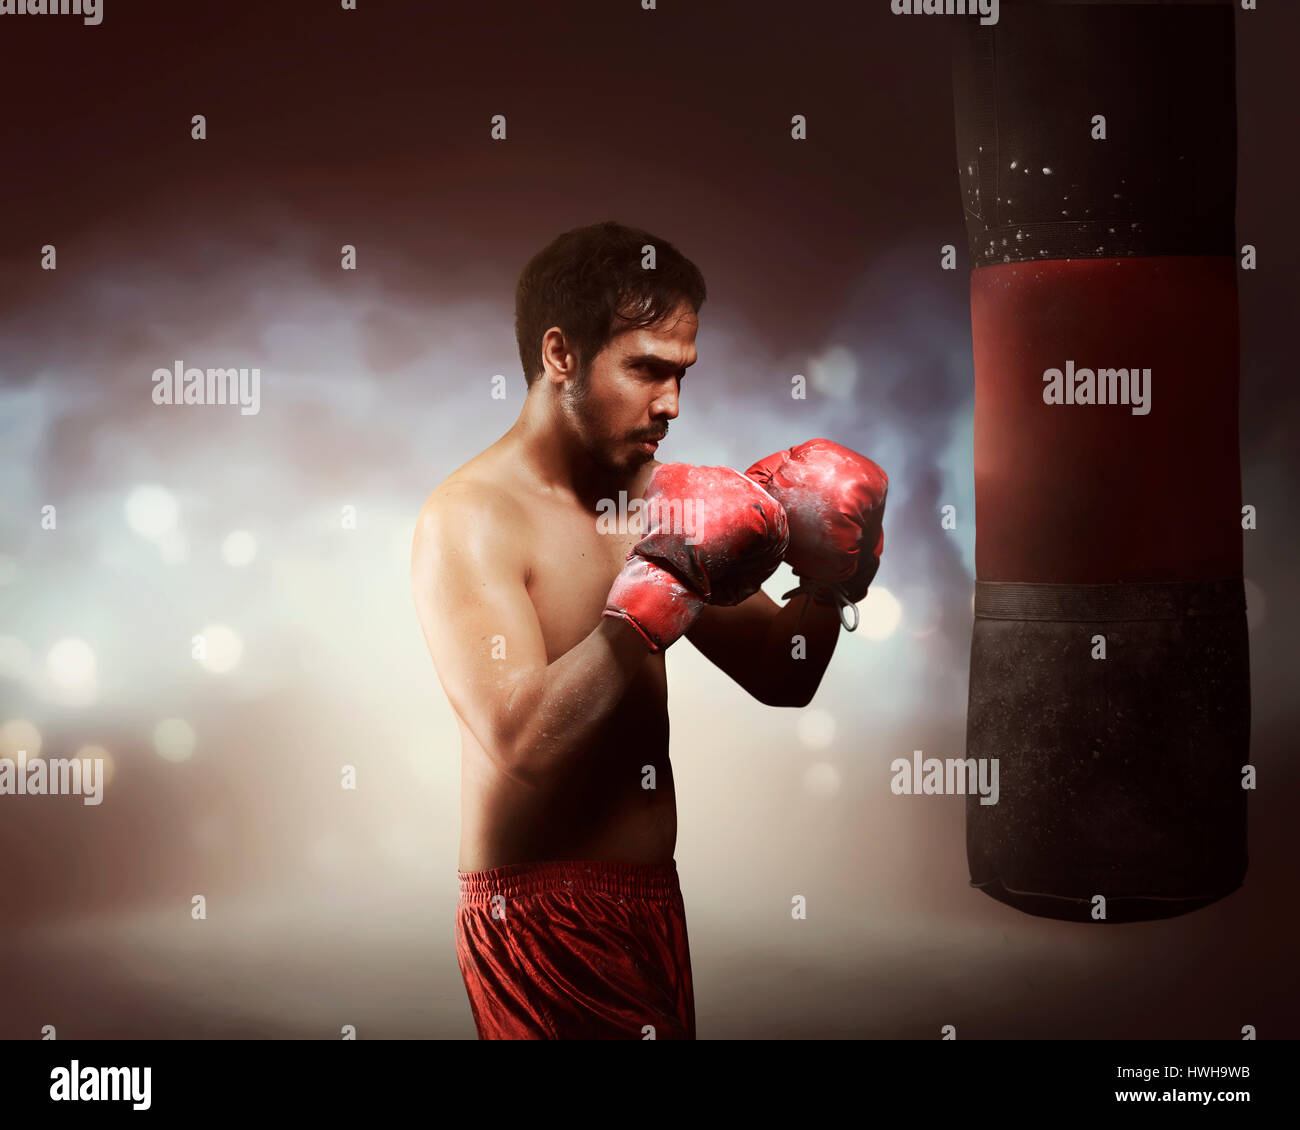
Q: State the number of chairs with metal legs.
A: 0